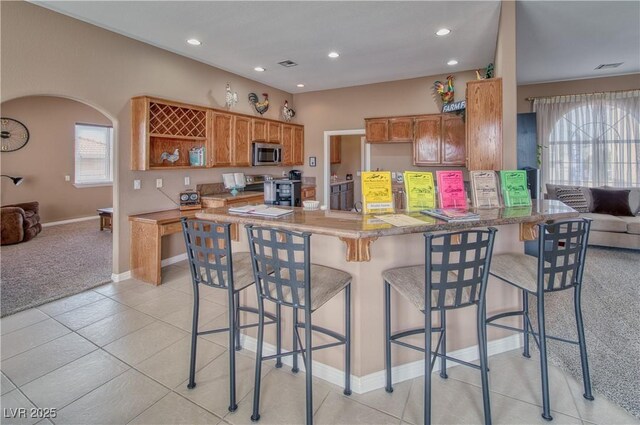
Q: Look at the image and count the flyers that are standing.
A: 5